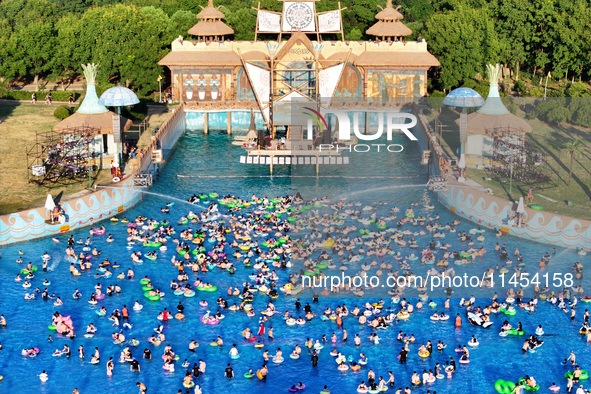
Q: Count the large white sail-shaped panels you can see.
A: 2